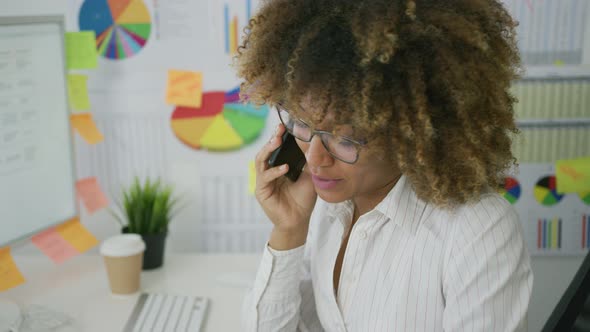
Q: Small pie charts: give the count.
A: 3